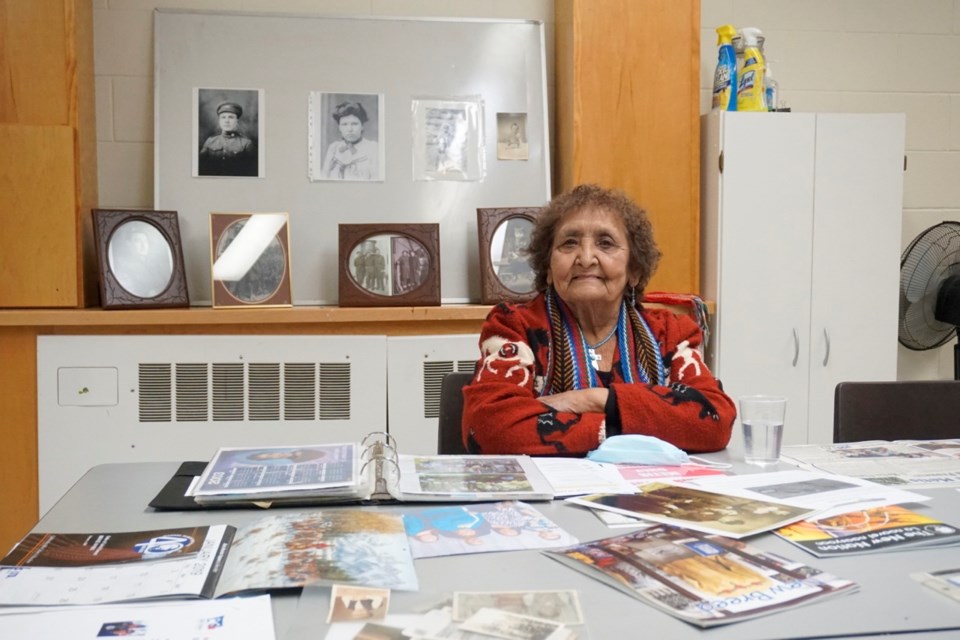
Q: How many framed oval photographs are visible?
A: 4